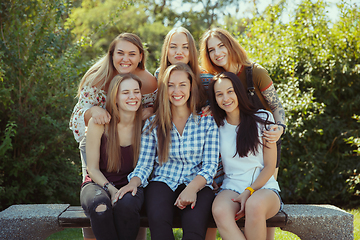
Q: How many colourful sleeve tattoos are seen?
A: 1